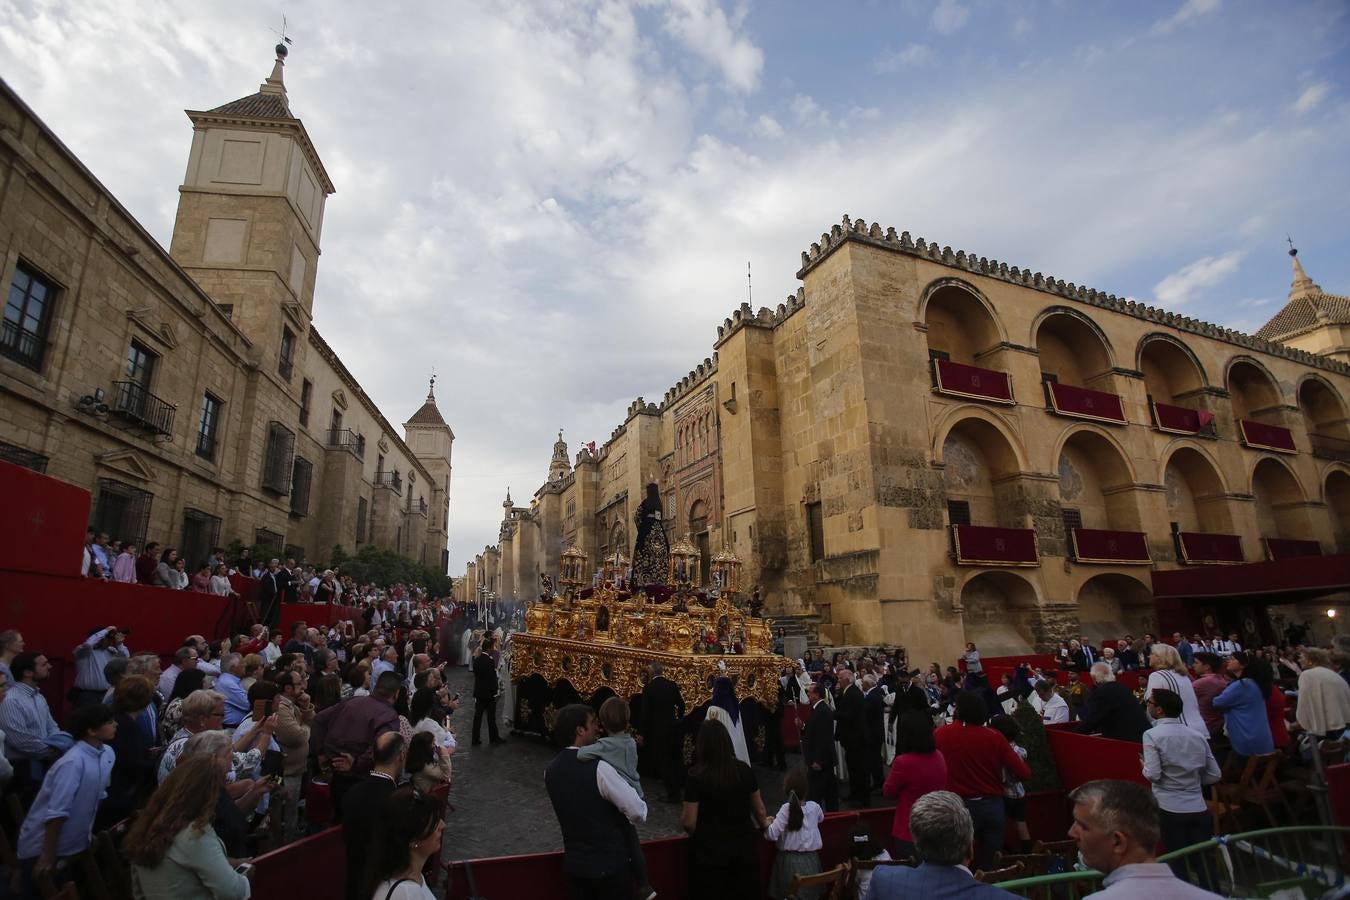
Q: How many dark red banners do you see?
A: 8